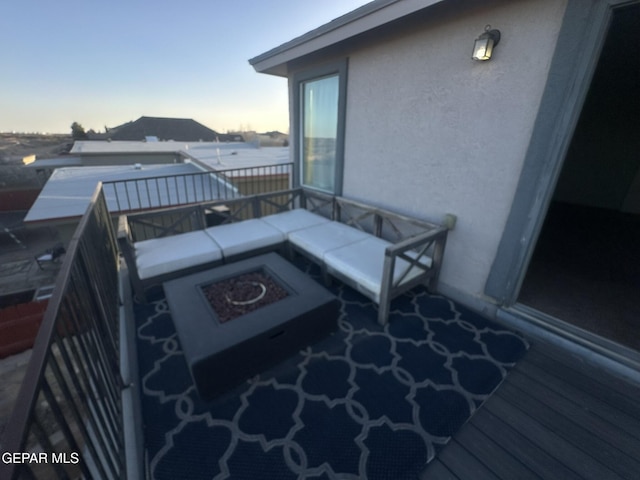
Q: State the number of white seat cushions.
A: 5